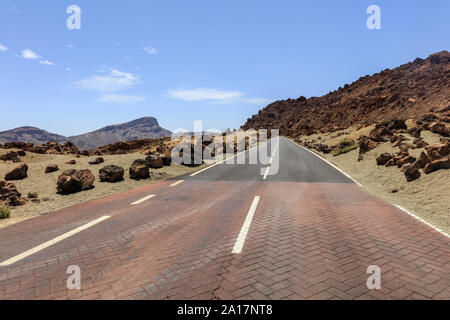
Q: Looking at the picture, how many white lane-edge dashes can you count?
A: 3